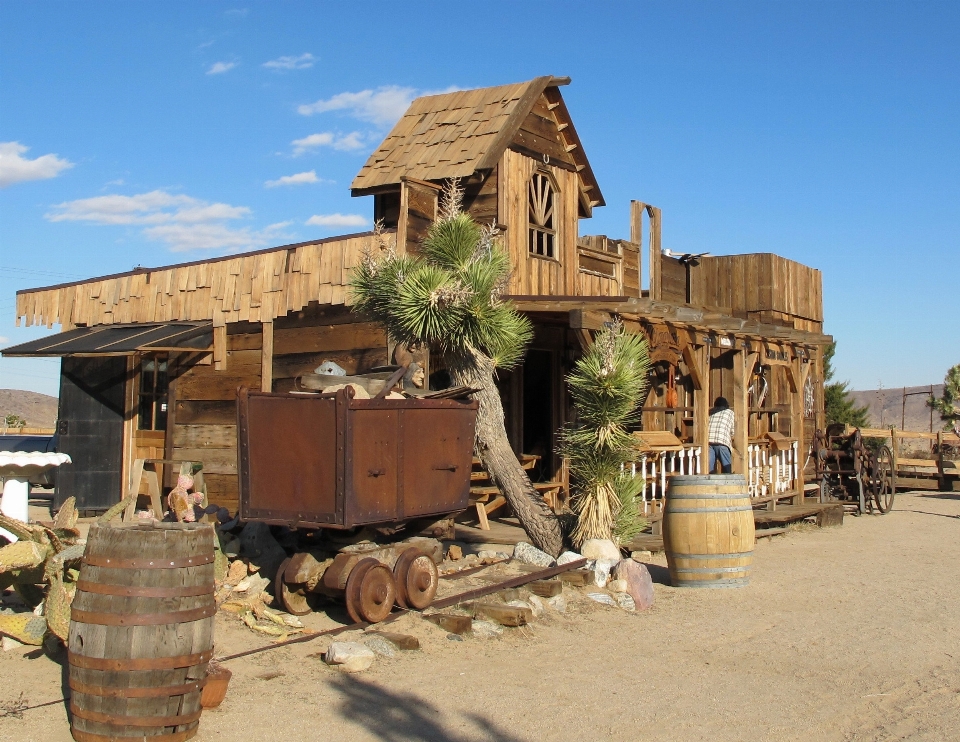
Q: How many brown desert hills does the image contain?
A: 2